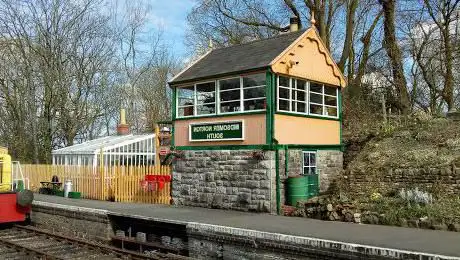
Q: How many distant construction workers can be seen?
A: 0